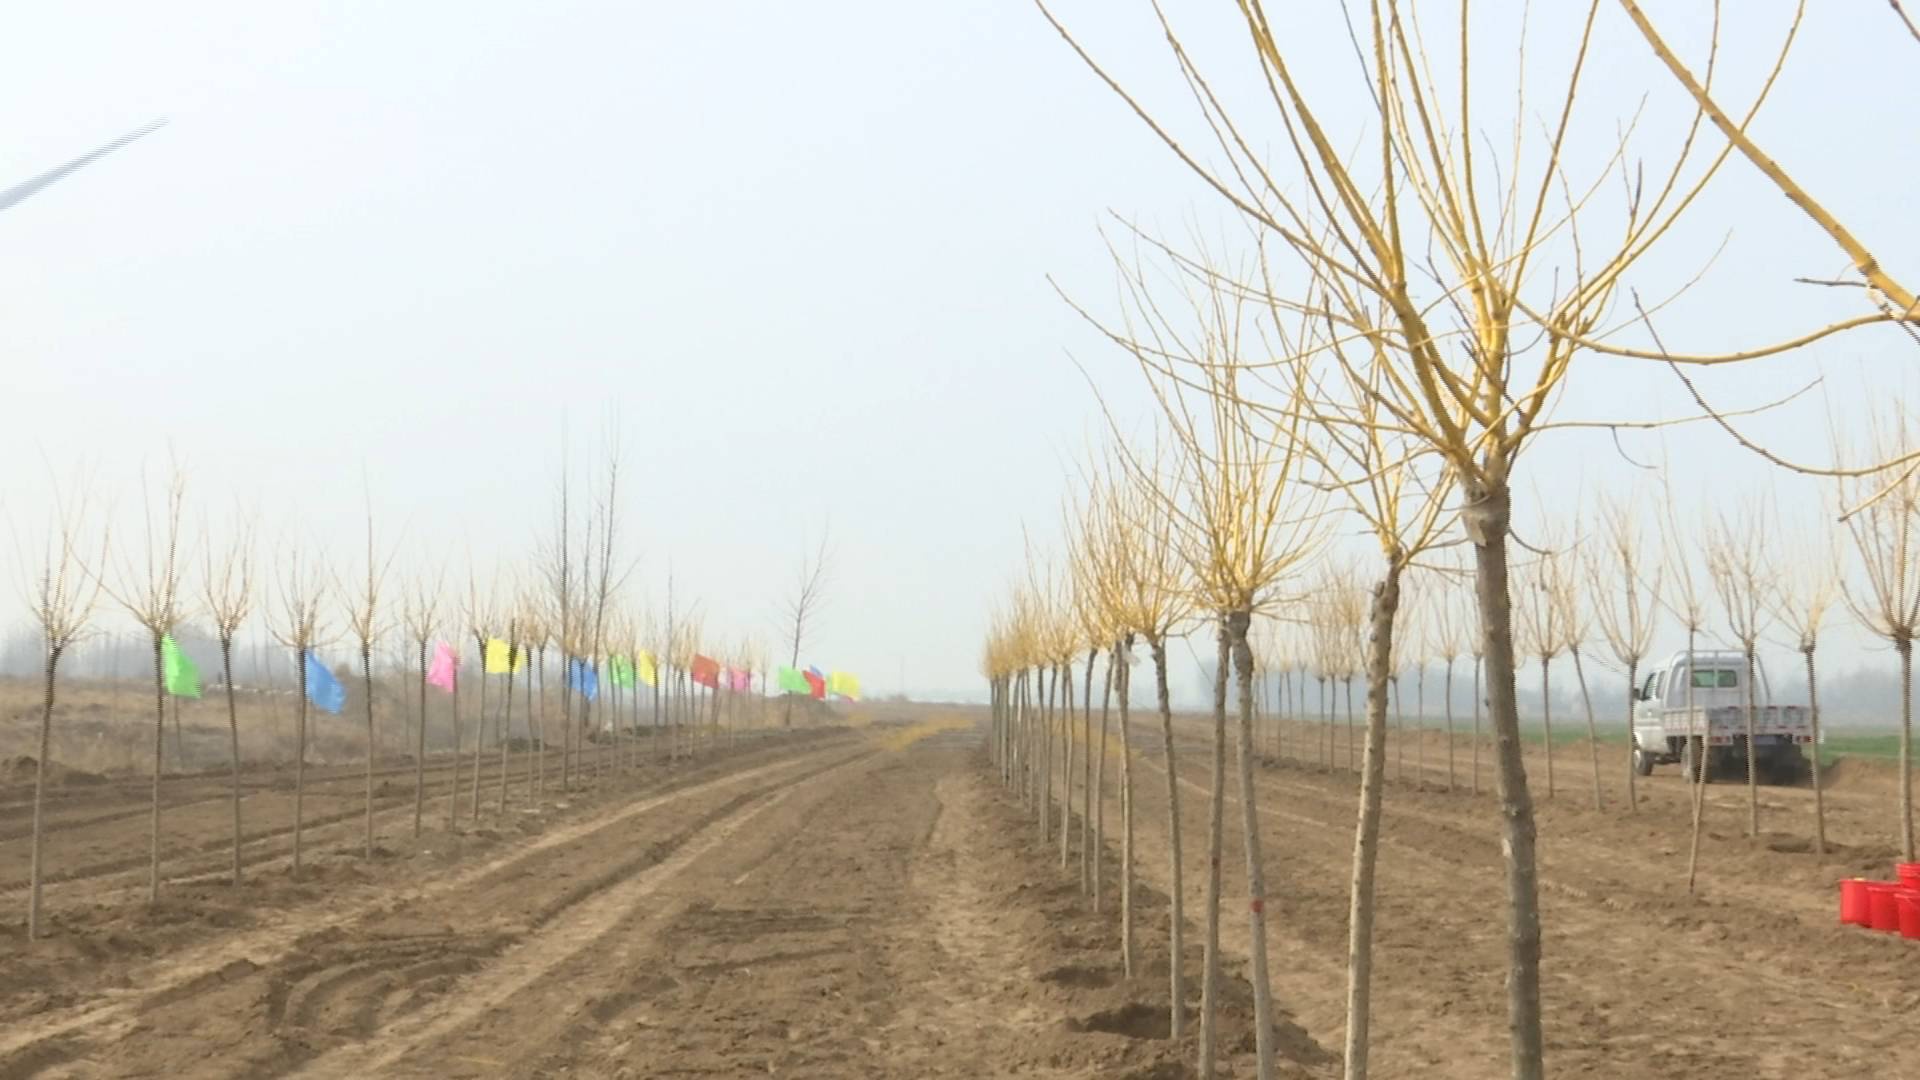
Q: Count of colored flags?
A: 13